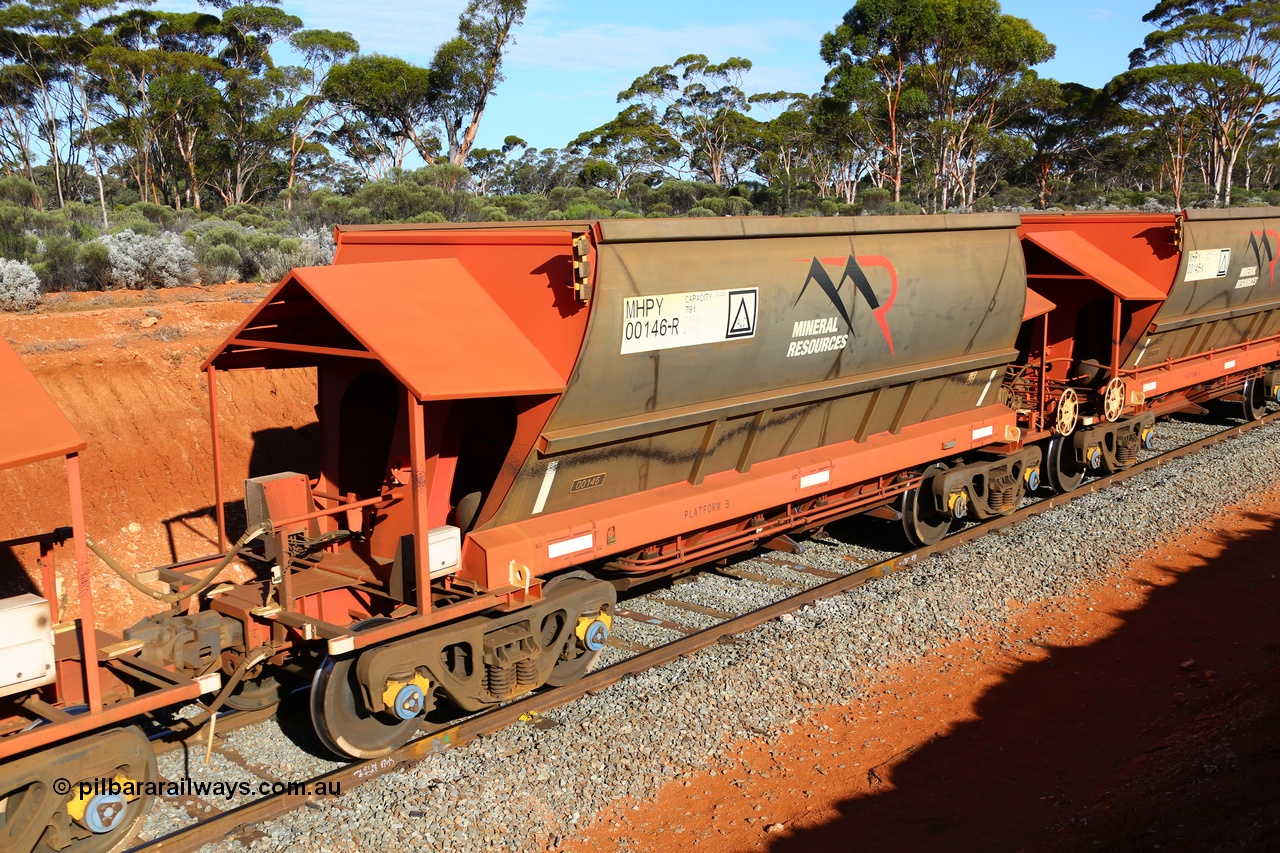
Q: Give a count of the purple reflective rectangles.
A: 0